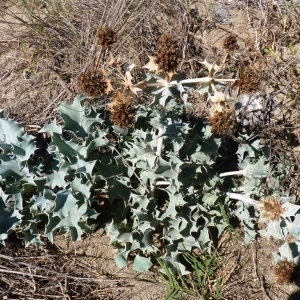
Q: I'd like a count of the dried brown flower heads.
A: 9